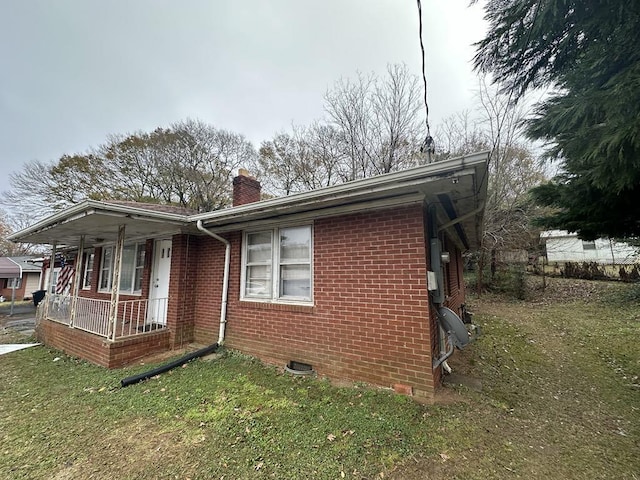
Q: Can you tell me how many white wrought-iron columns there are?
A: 3